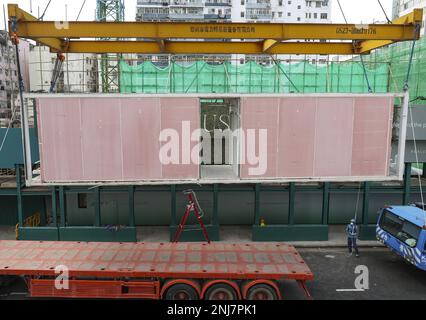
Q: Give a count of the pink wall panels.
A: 8